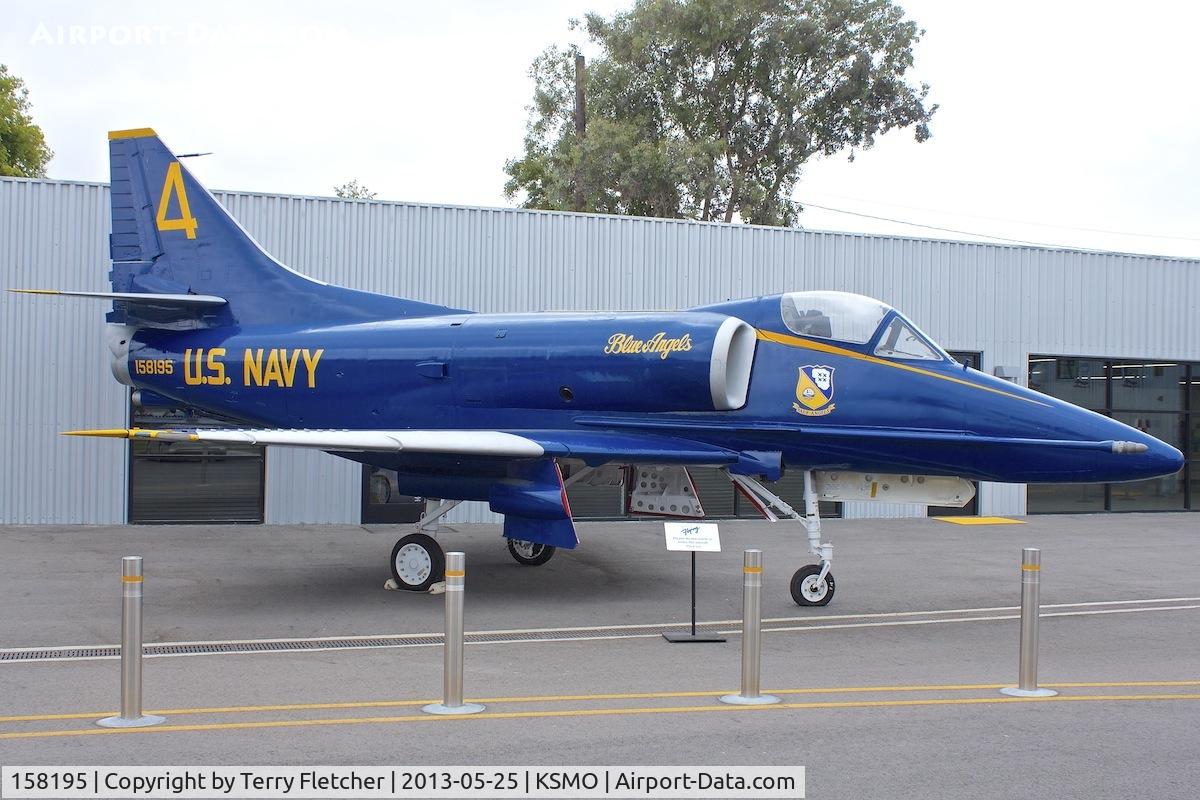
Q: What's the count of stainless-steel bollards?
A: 4